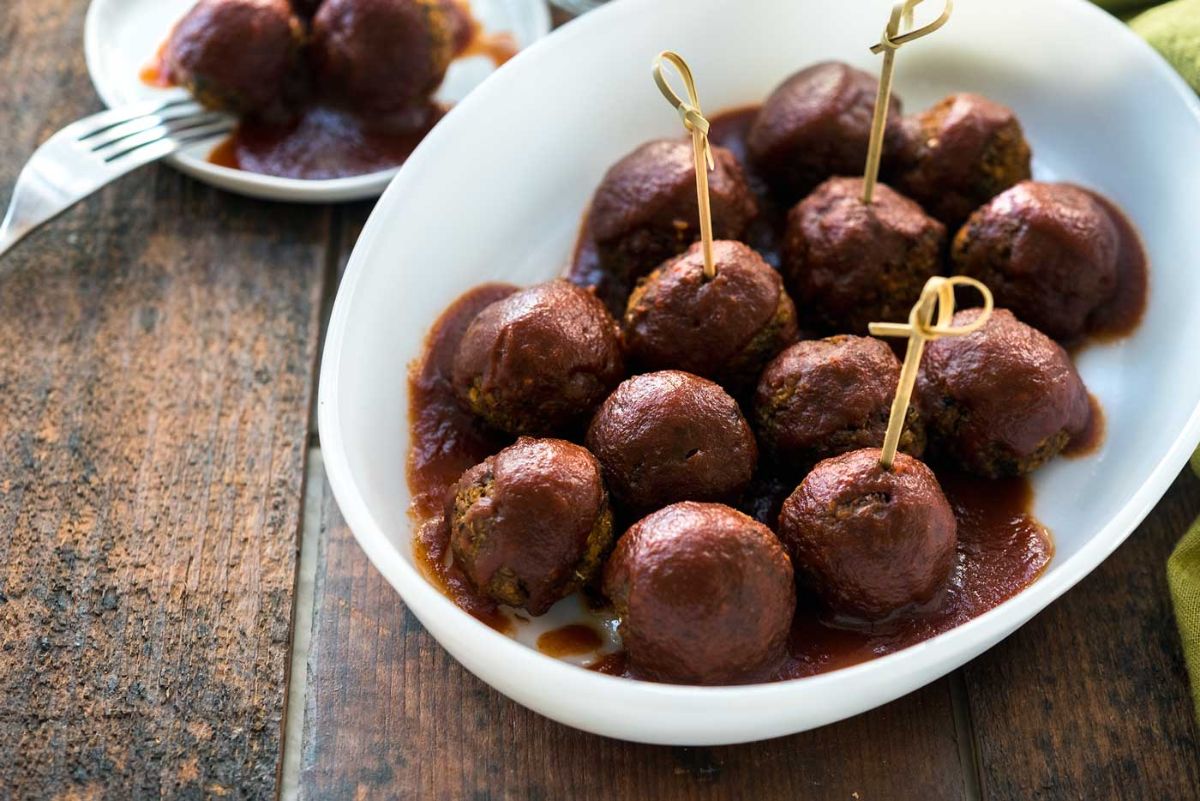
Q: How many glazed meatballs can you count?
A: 15